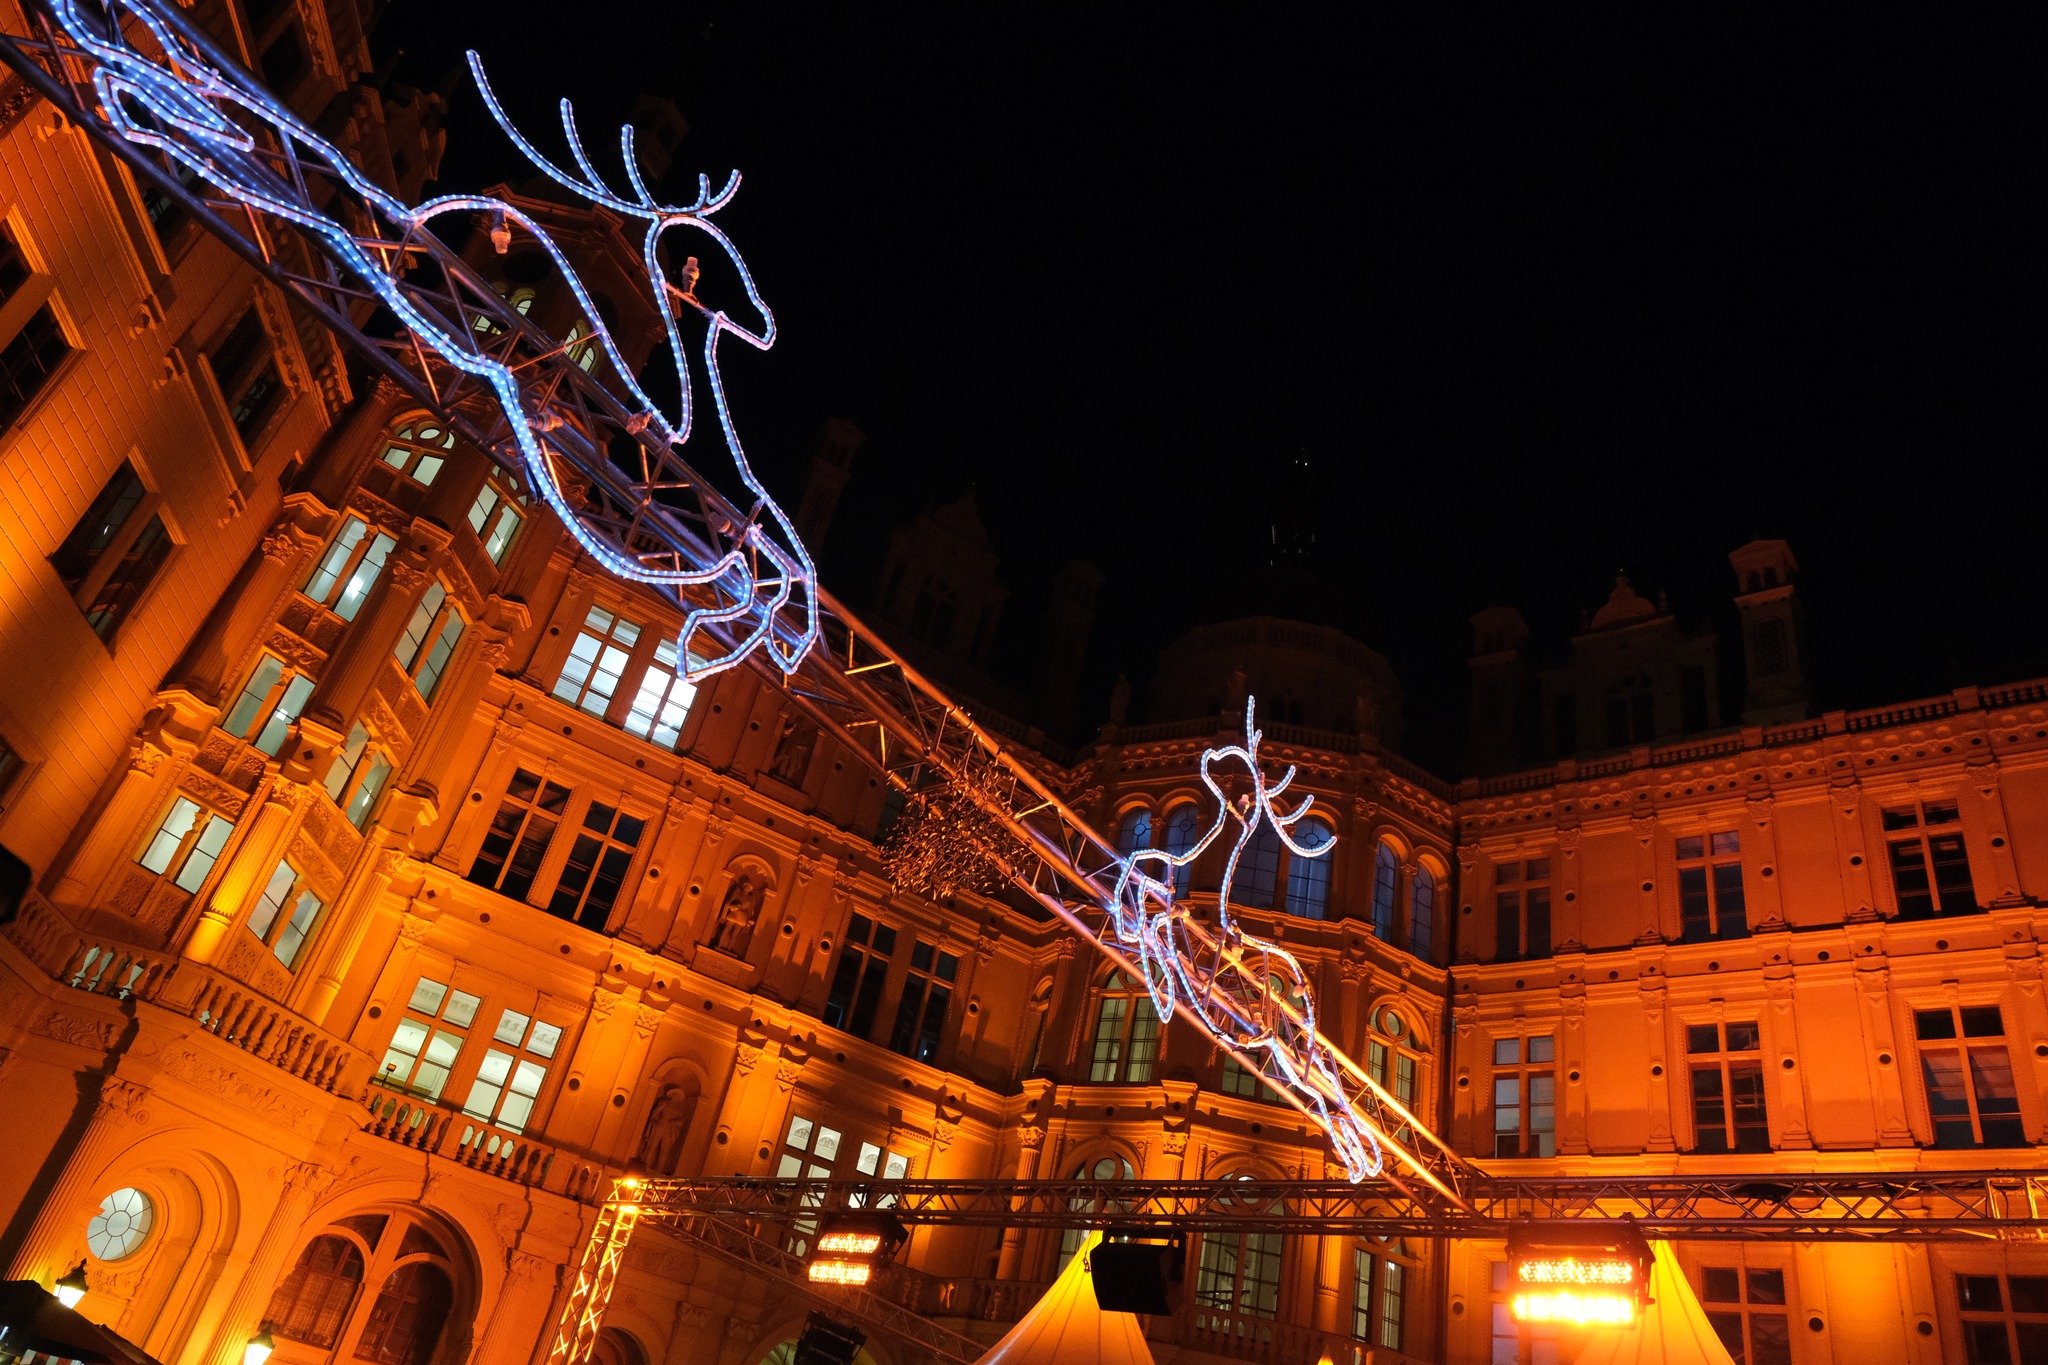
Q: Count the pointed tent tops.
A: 2